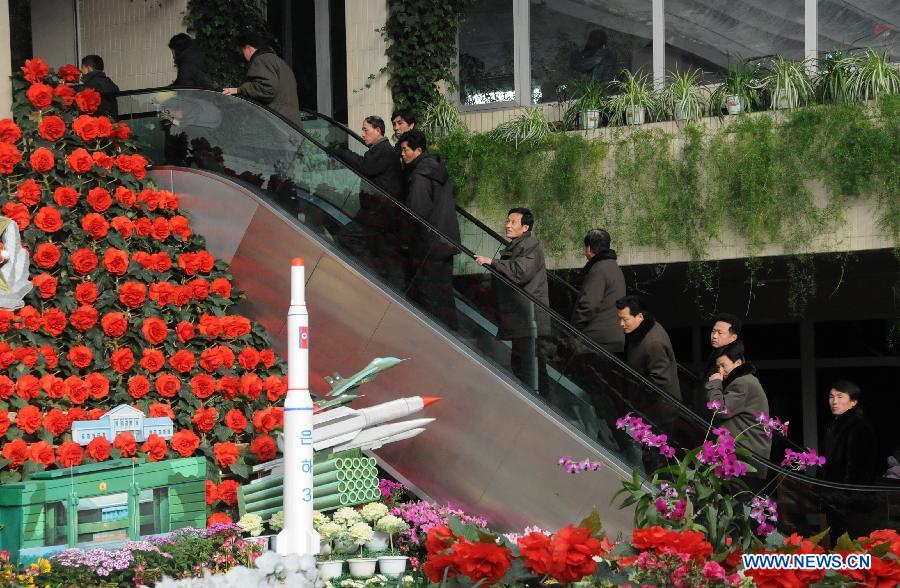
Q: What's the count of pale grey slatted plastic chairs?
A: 0